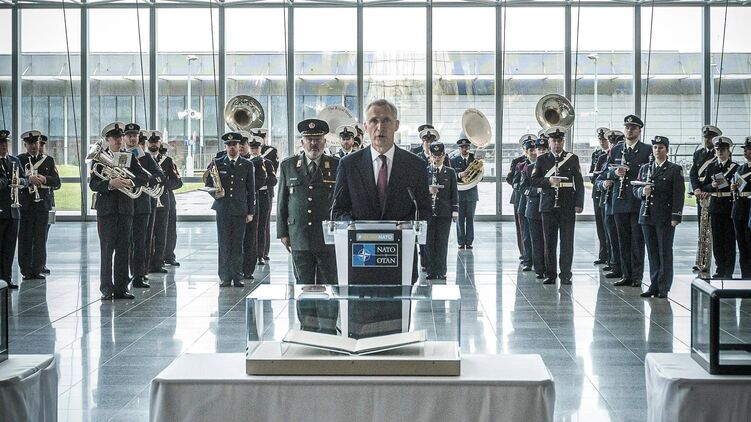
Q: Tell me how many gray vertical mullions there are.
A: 11